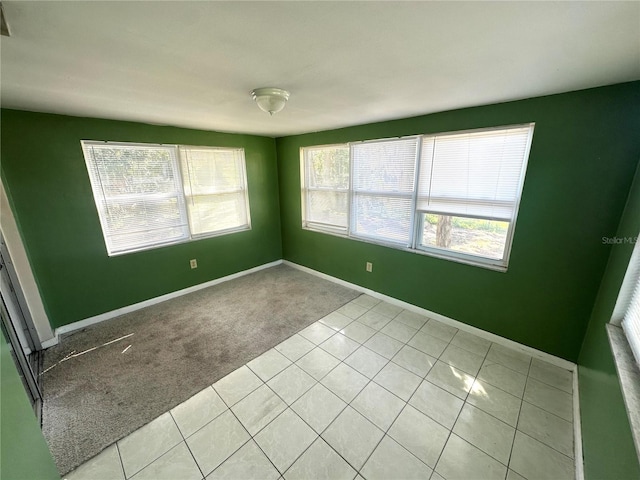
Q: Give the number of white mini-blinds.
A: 6